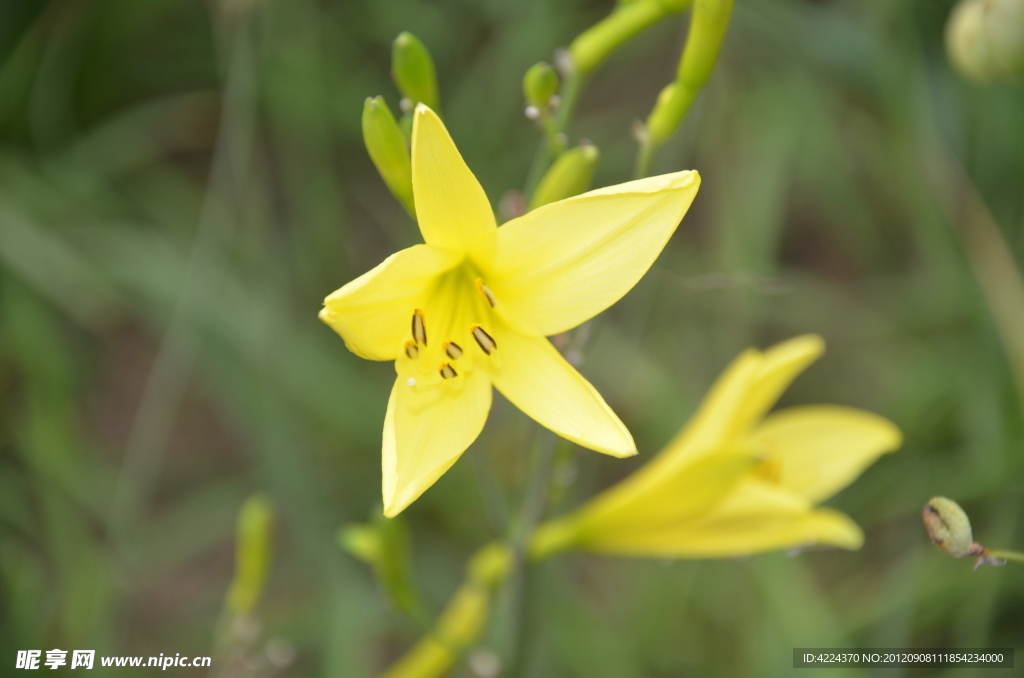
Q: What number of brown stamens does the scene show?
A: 6